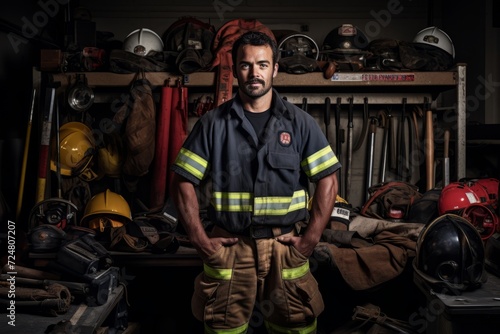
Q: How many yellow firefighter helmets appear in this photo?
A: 2